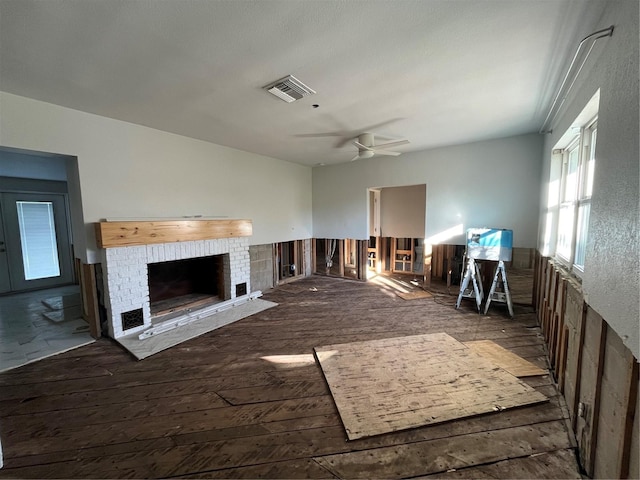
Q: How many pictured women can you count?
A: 0